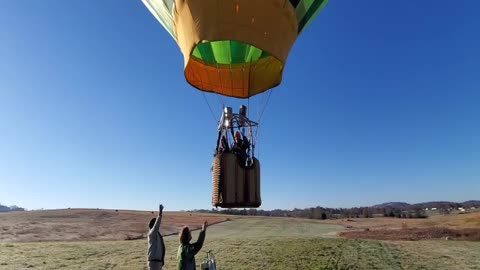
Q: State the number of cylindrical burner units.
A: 2